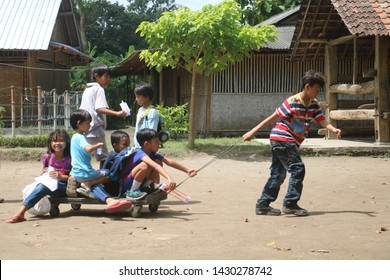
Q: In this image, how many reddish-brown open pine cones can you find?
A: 0